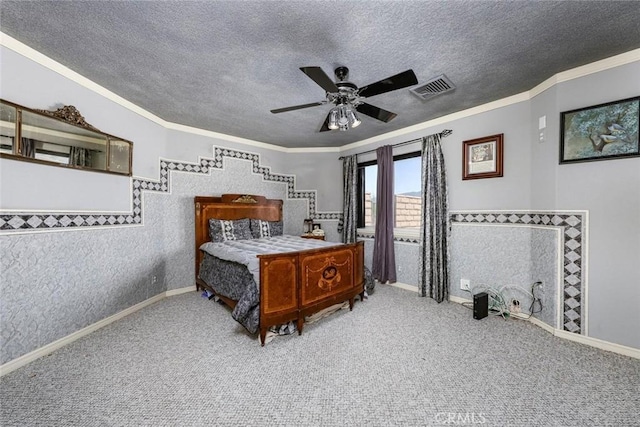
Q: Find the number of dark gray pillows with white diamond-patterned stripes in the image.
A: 2